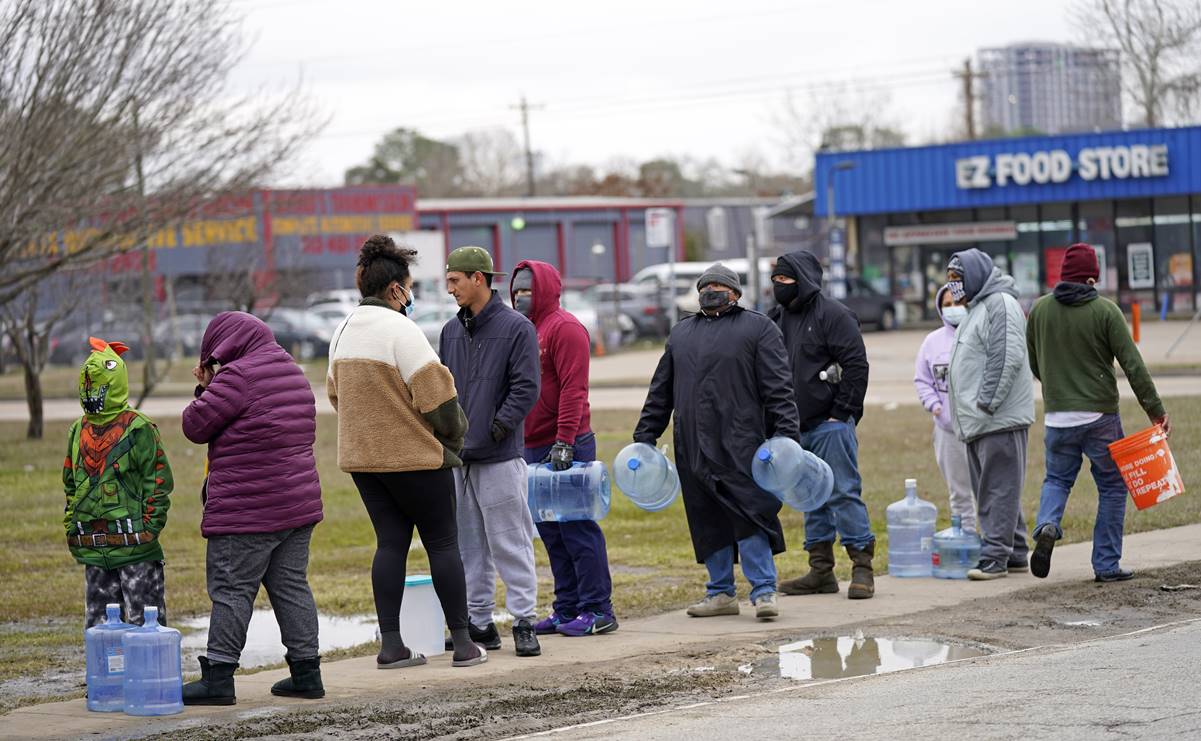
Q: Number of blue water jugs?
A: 7